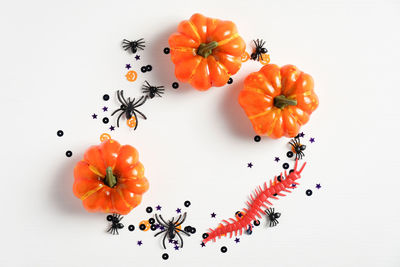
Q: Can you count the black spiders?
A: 8